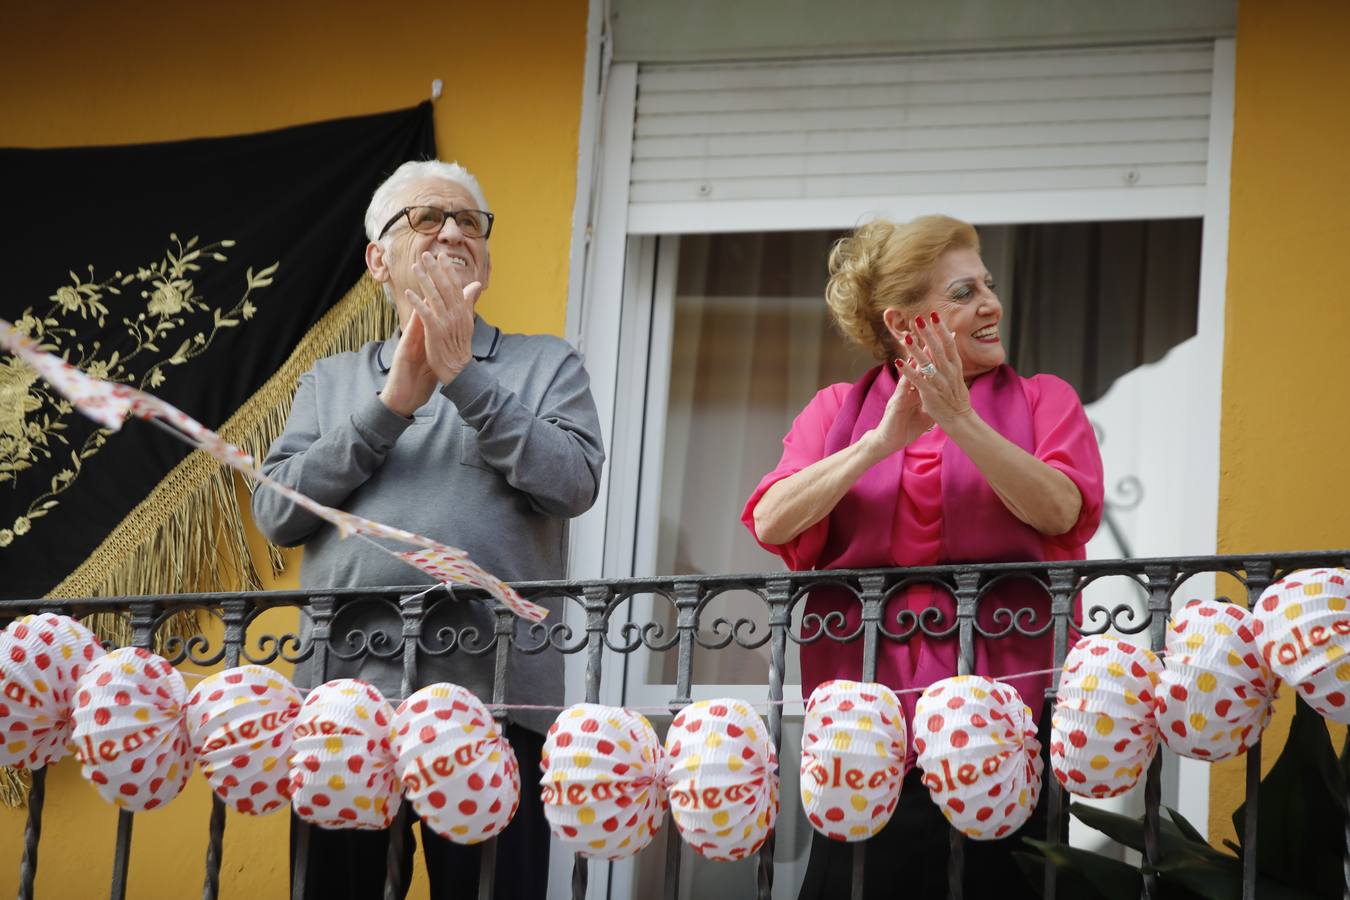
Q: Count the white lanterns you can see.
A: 12